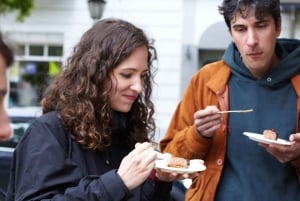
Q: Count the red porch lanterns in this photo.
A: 0